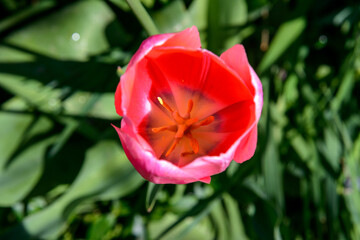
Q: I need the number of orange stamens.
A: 6